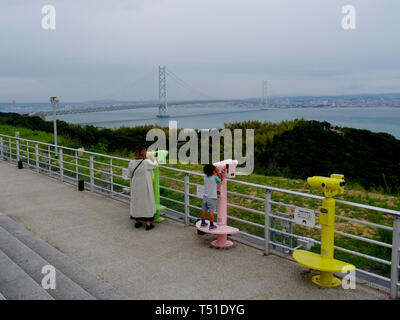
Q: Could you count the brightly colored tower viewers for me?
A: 3